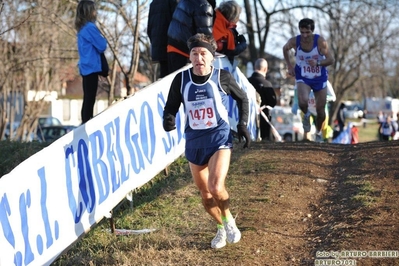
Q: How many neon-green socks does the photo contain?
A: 2